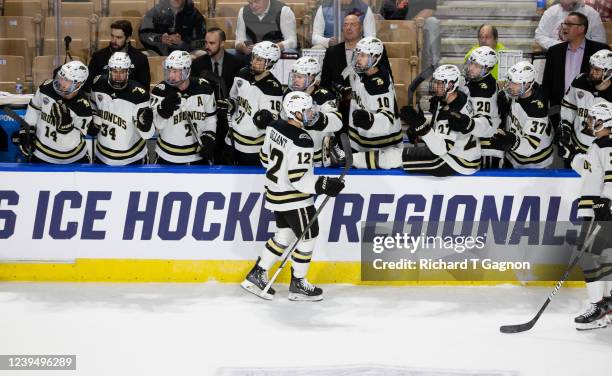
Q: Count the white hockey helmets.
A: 12